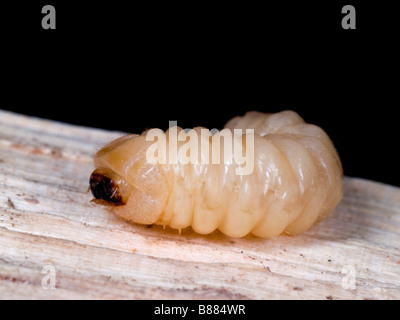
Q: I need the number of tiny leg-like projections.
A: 2